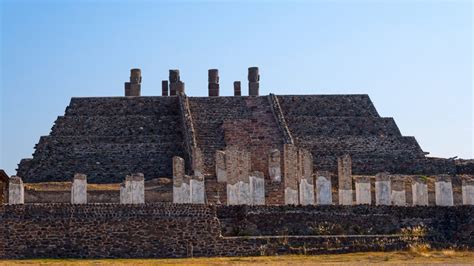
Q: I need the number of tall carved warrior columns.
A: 4